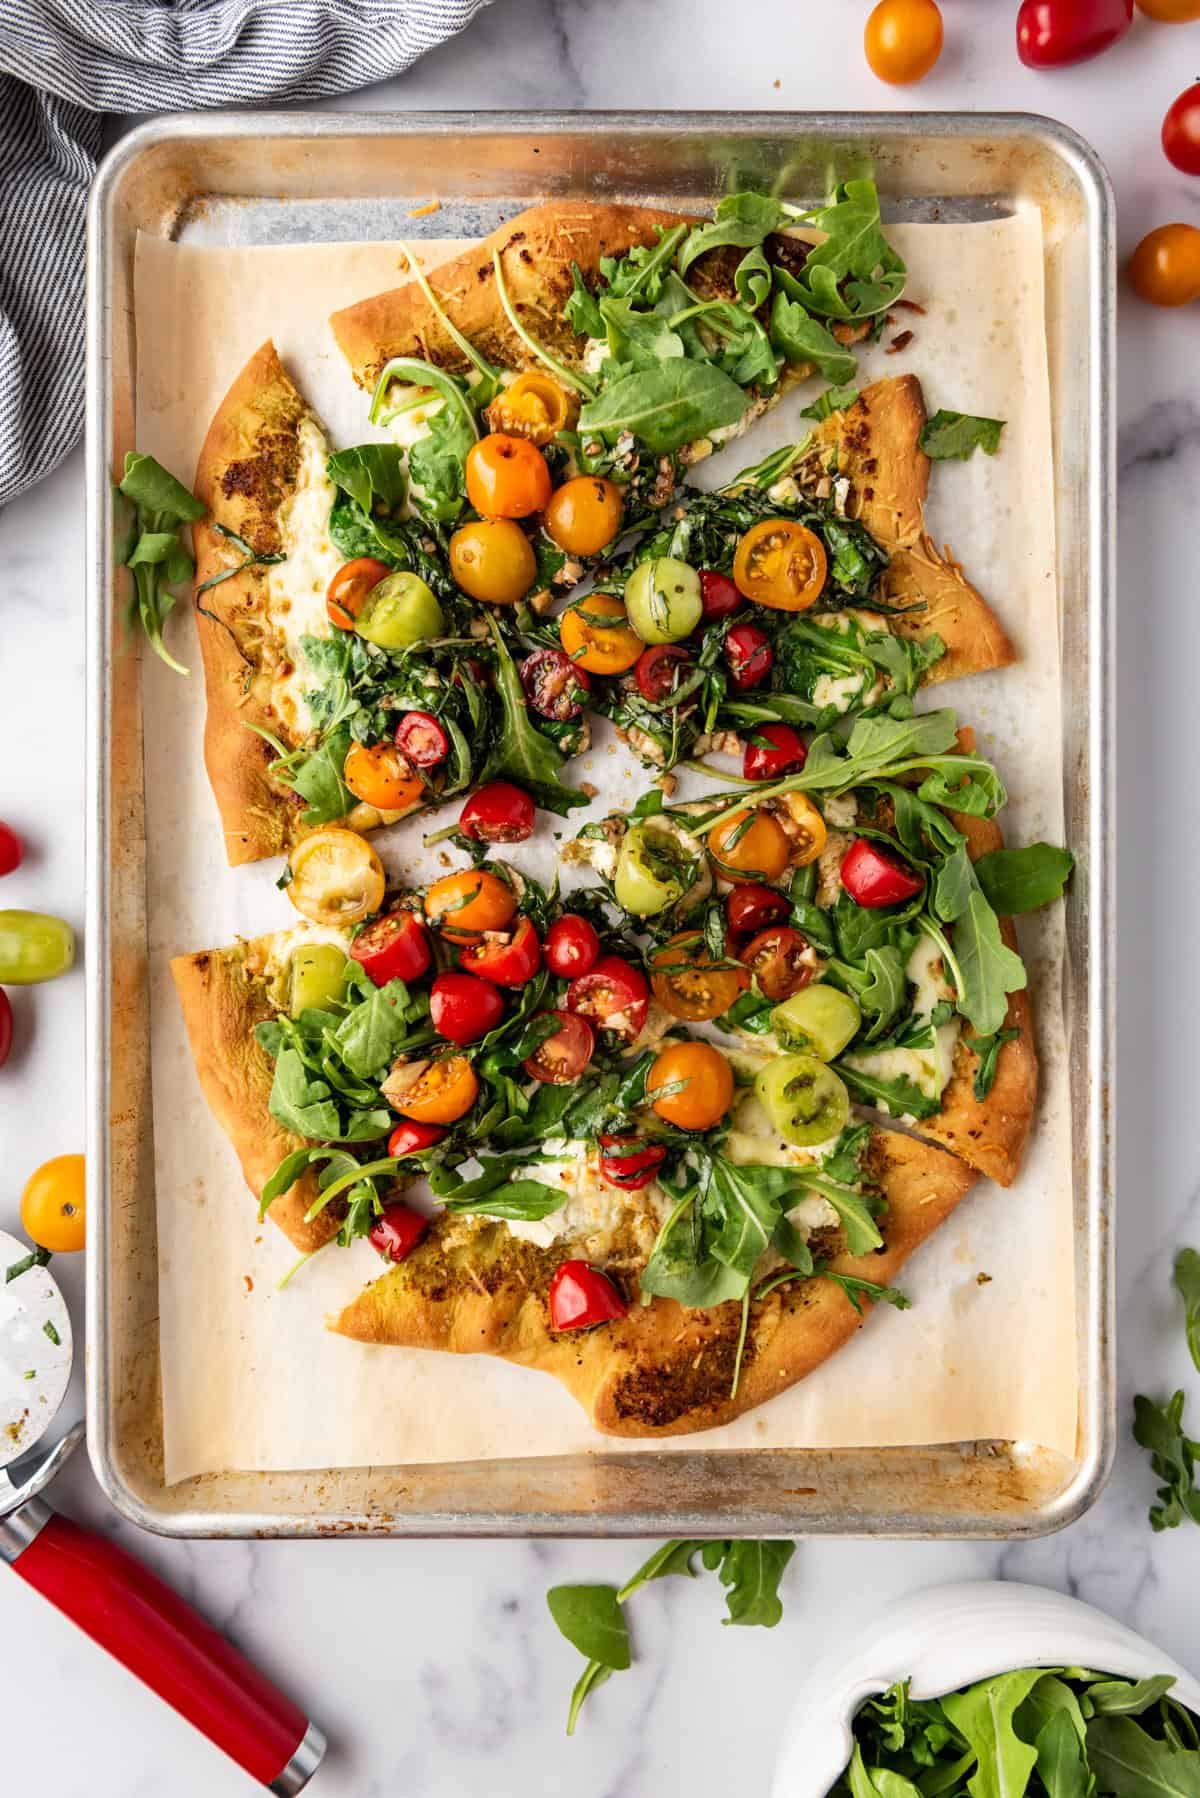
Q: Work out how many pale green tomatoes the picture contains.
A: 7